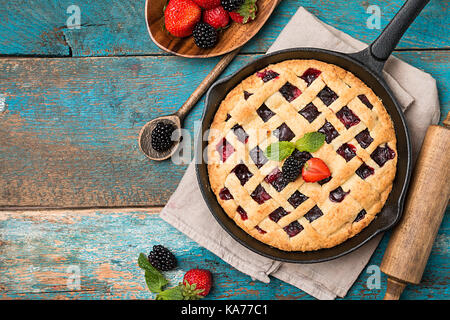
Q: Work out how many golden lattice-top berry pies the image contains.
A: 1